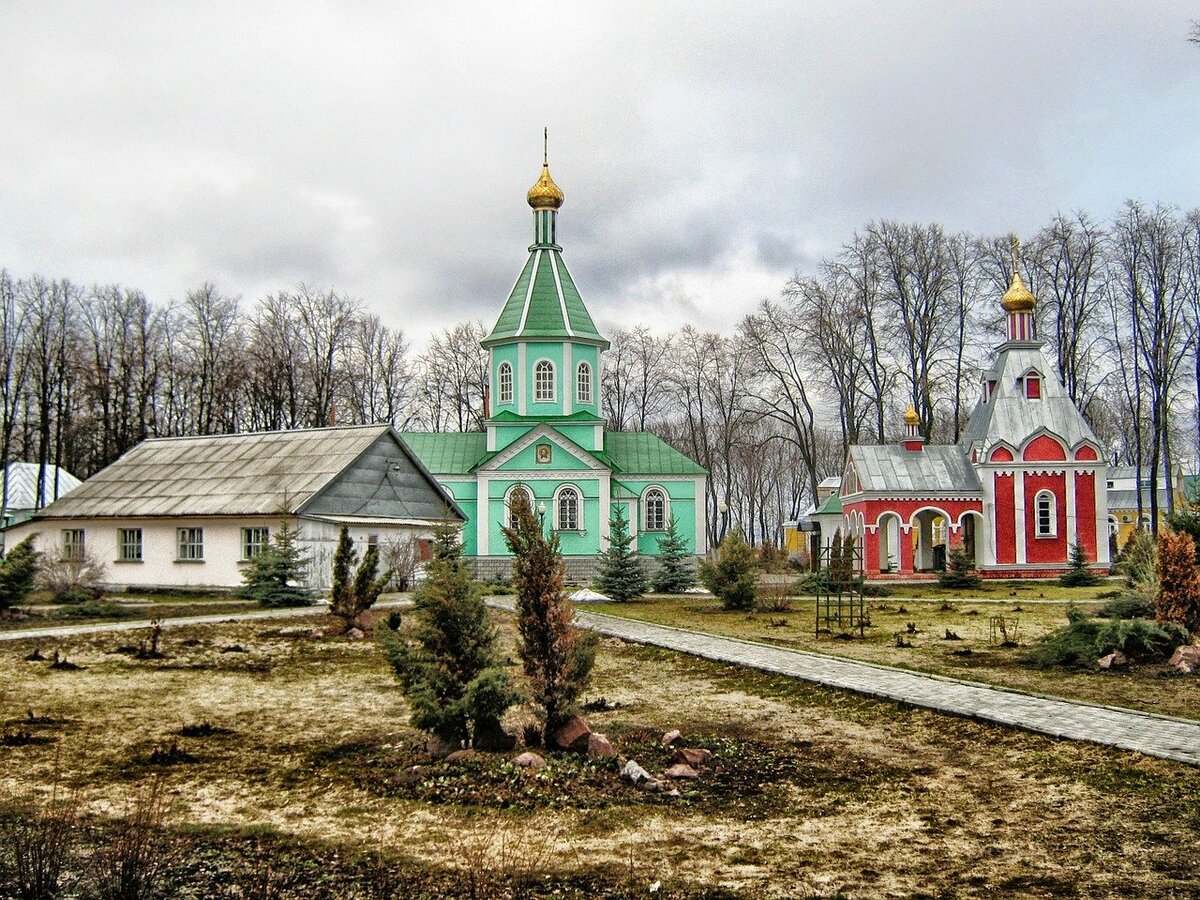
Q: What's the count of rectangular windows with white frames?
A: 4